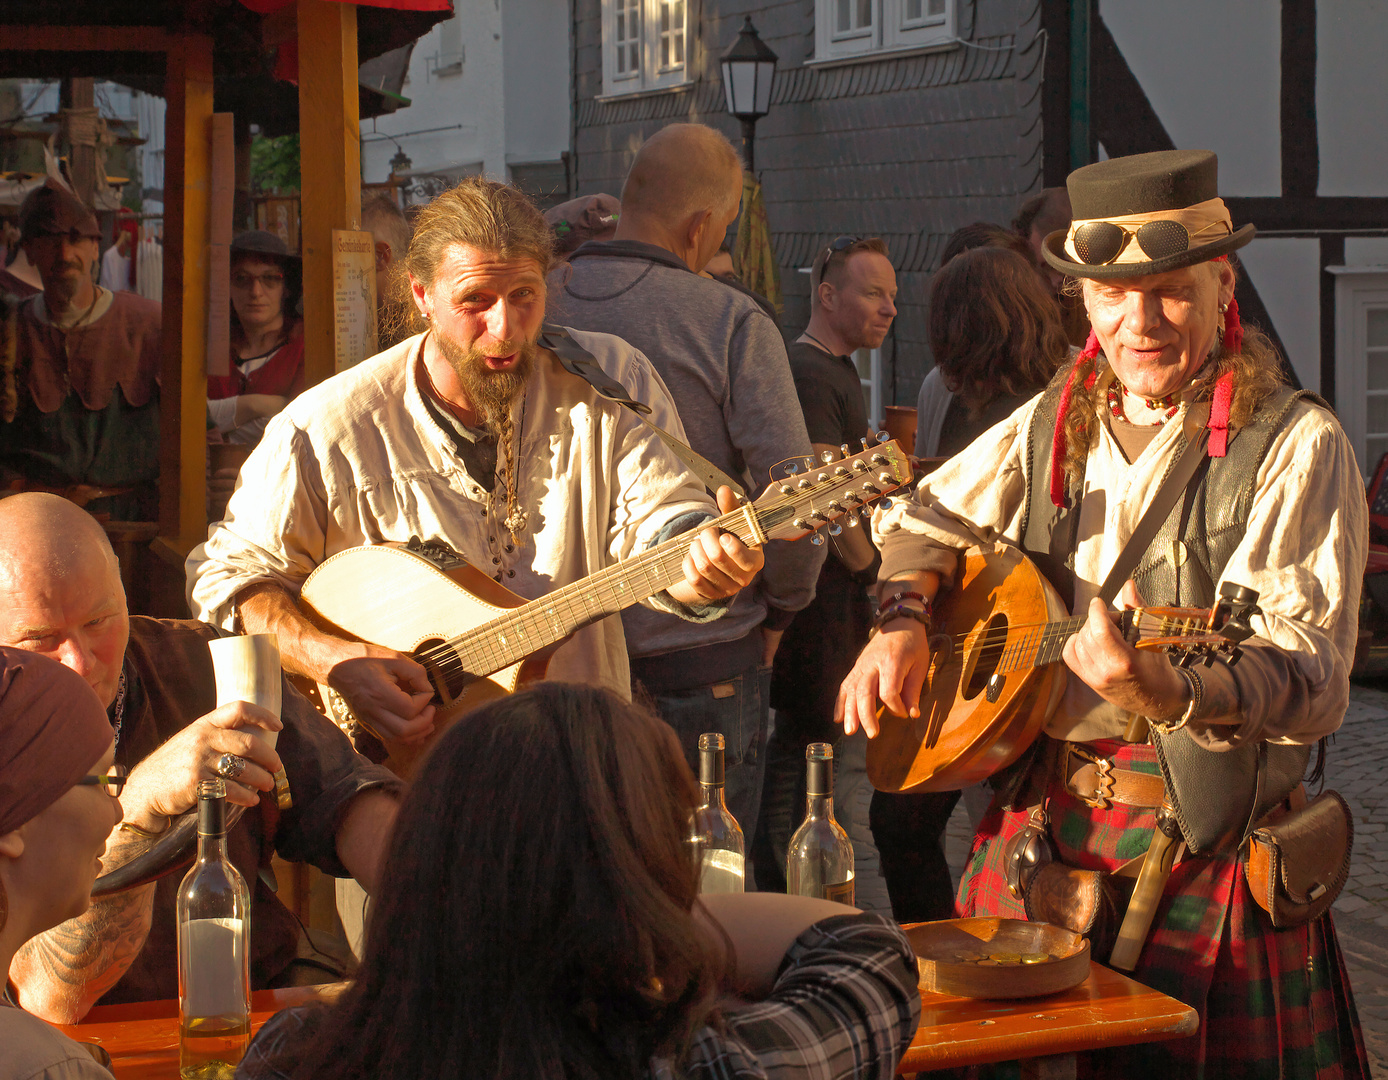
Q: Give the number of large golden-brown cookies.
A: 0